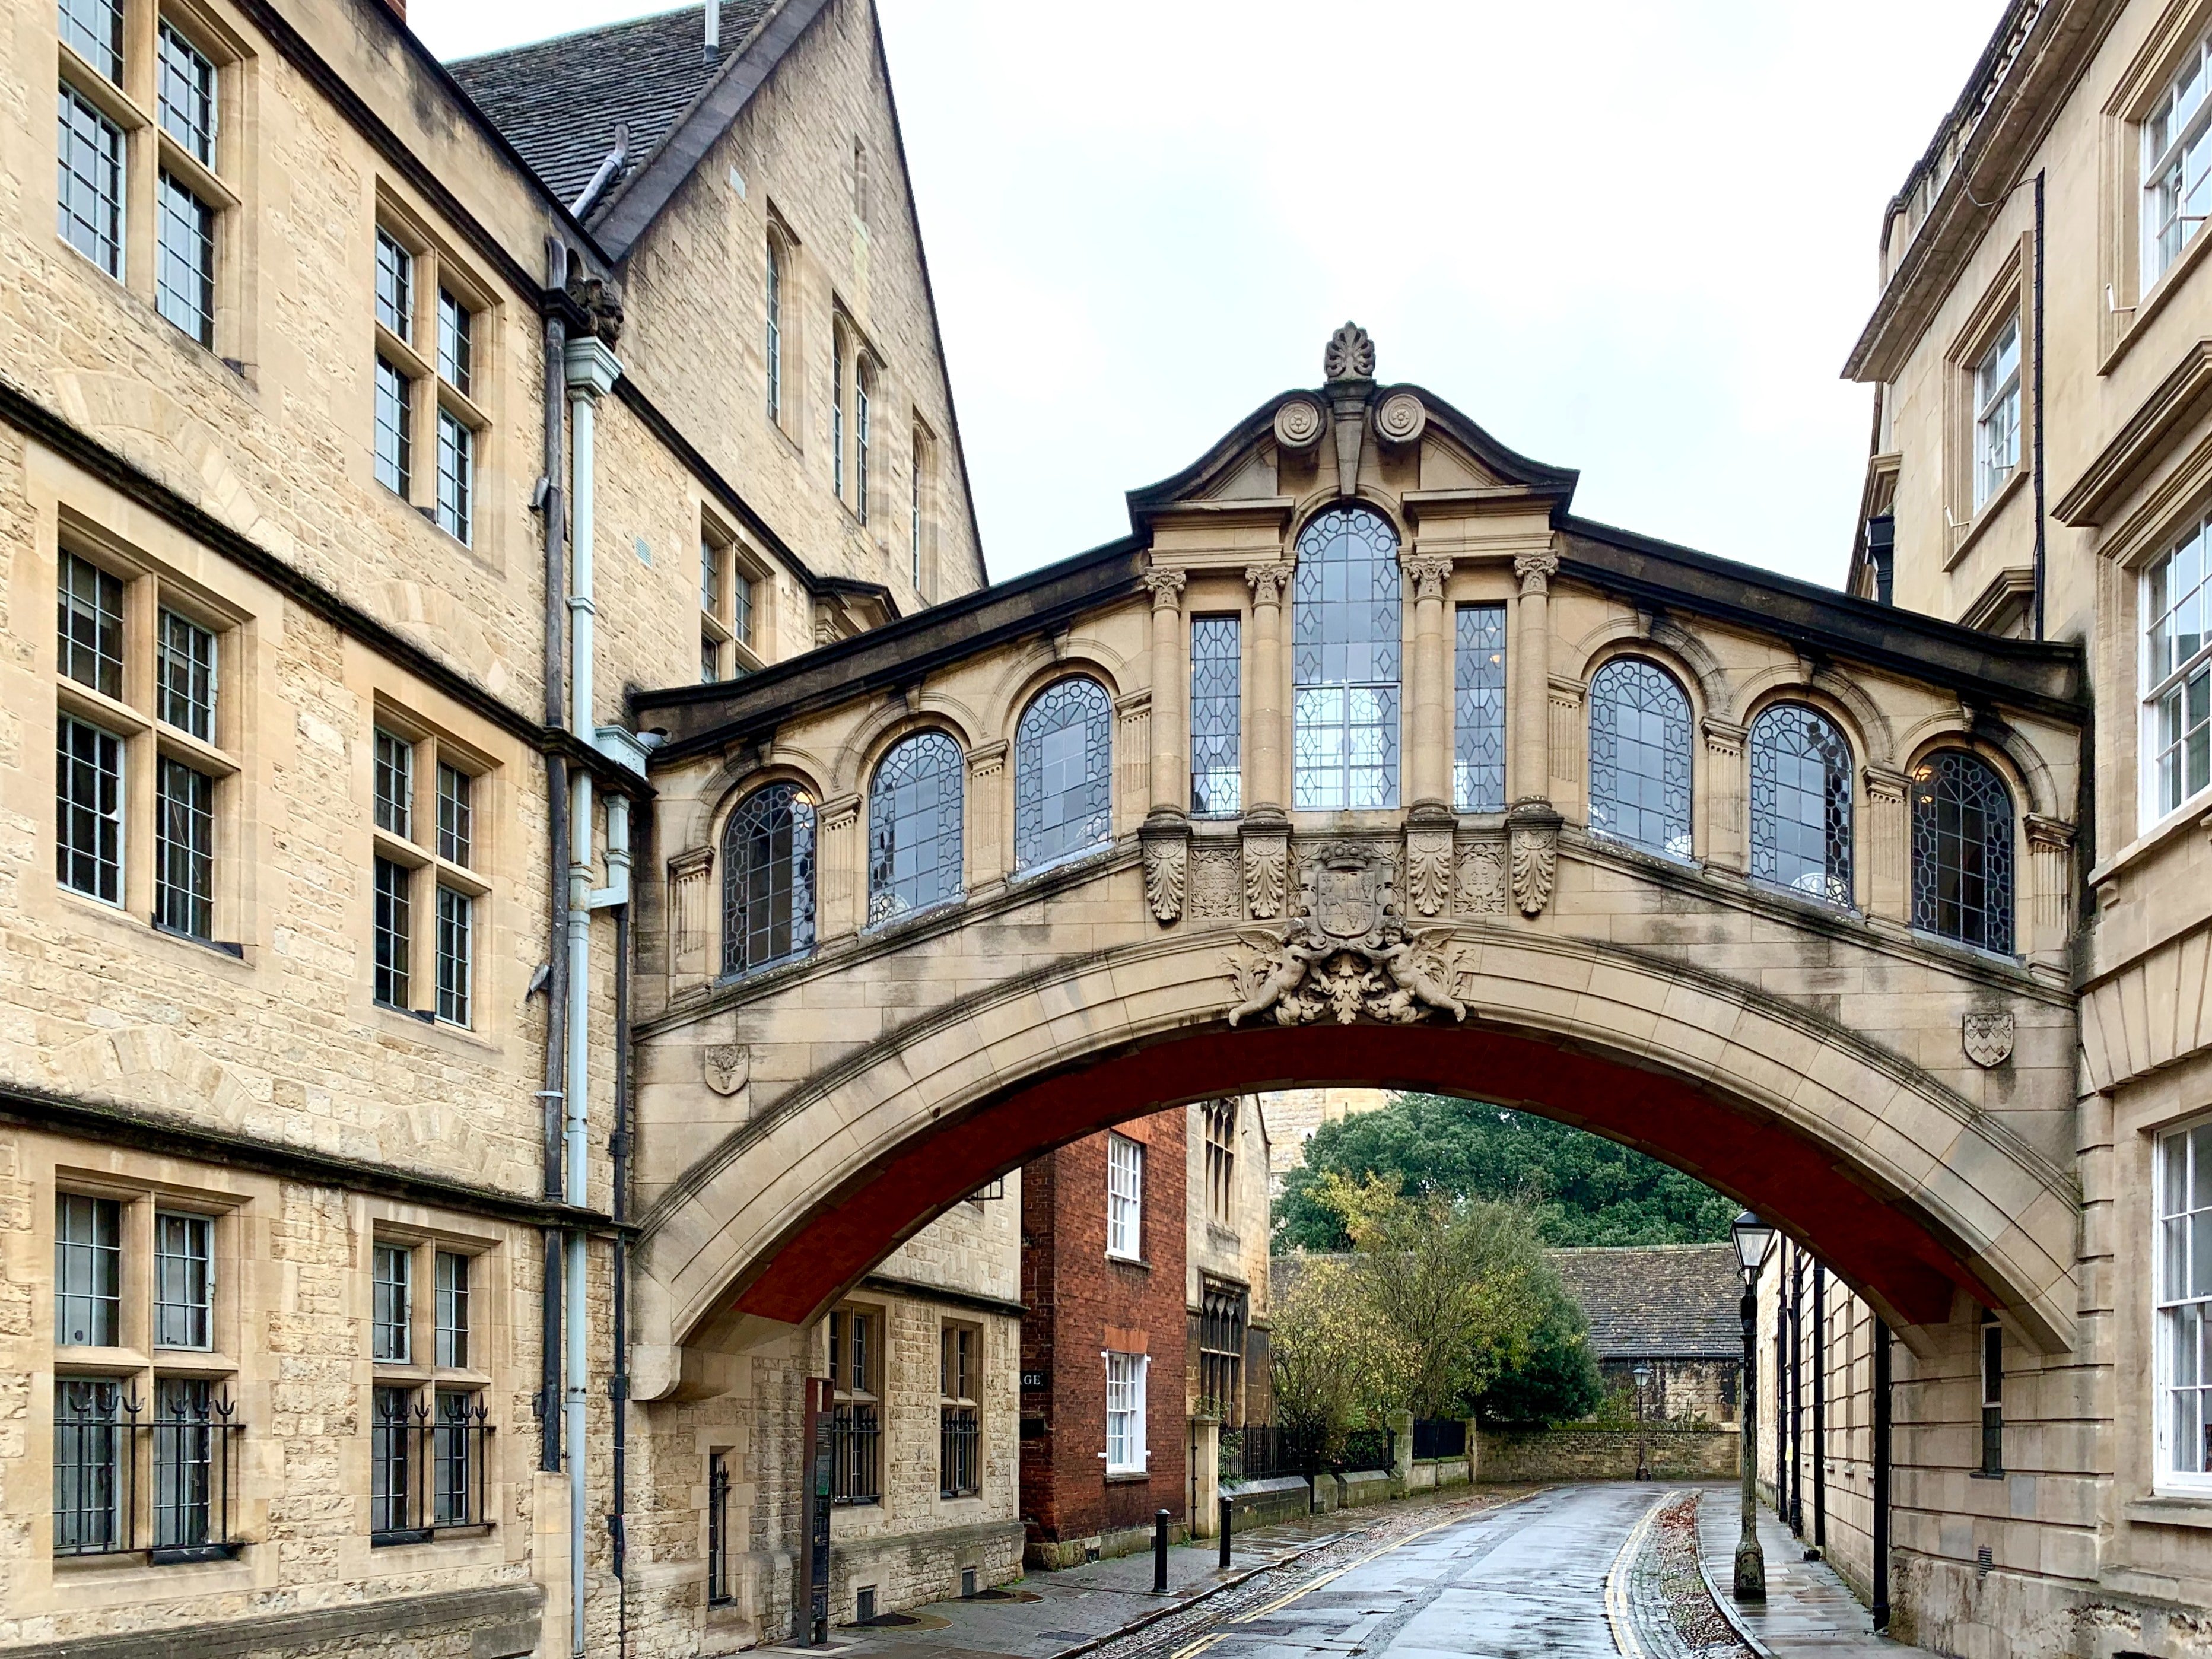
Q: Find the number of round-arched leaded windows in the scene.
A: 7